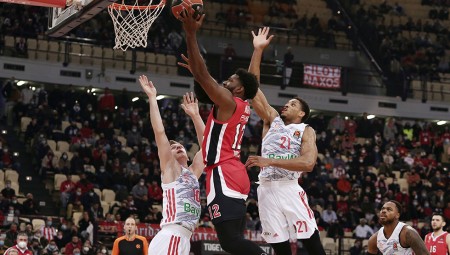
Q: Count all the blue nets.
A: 0